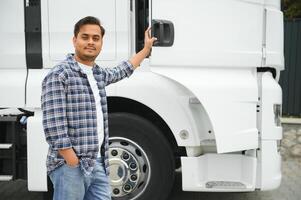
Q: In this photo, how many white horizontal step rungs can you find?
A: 2